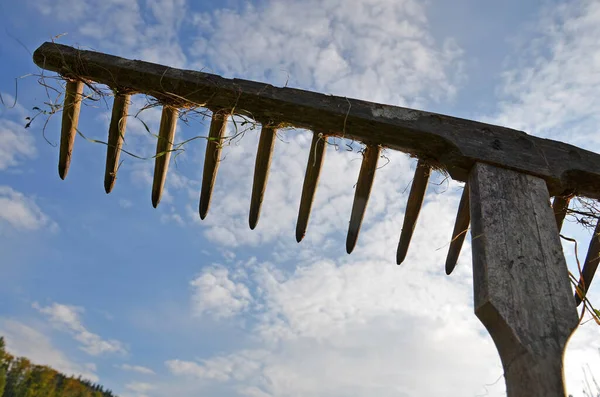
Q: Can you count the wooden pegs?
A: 11